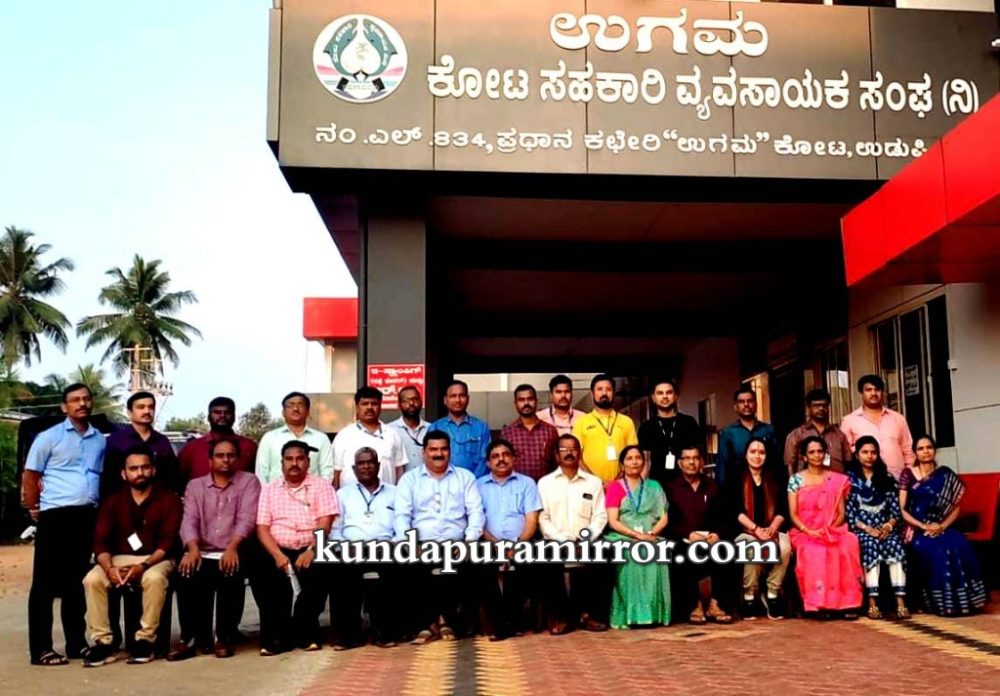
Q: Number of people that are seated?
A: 13